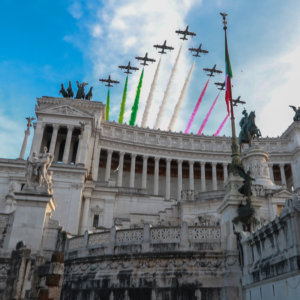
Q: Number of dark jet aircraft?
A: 9